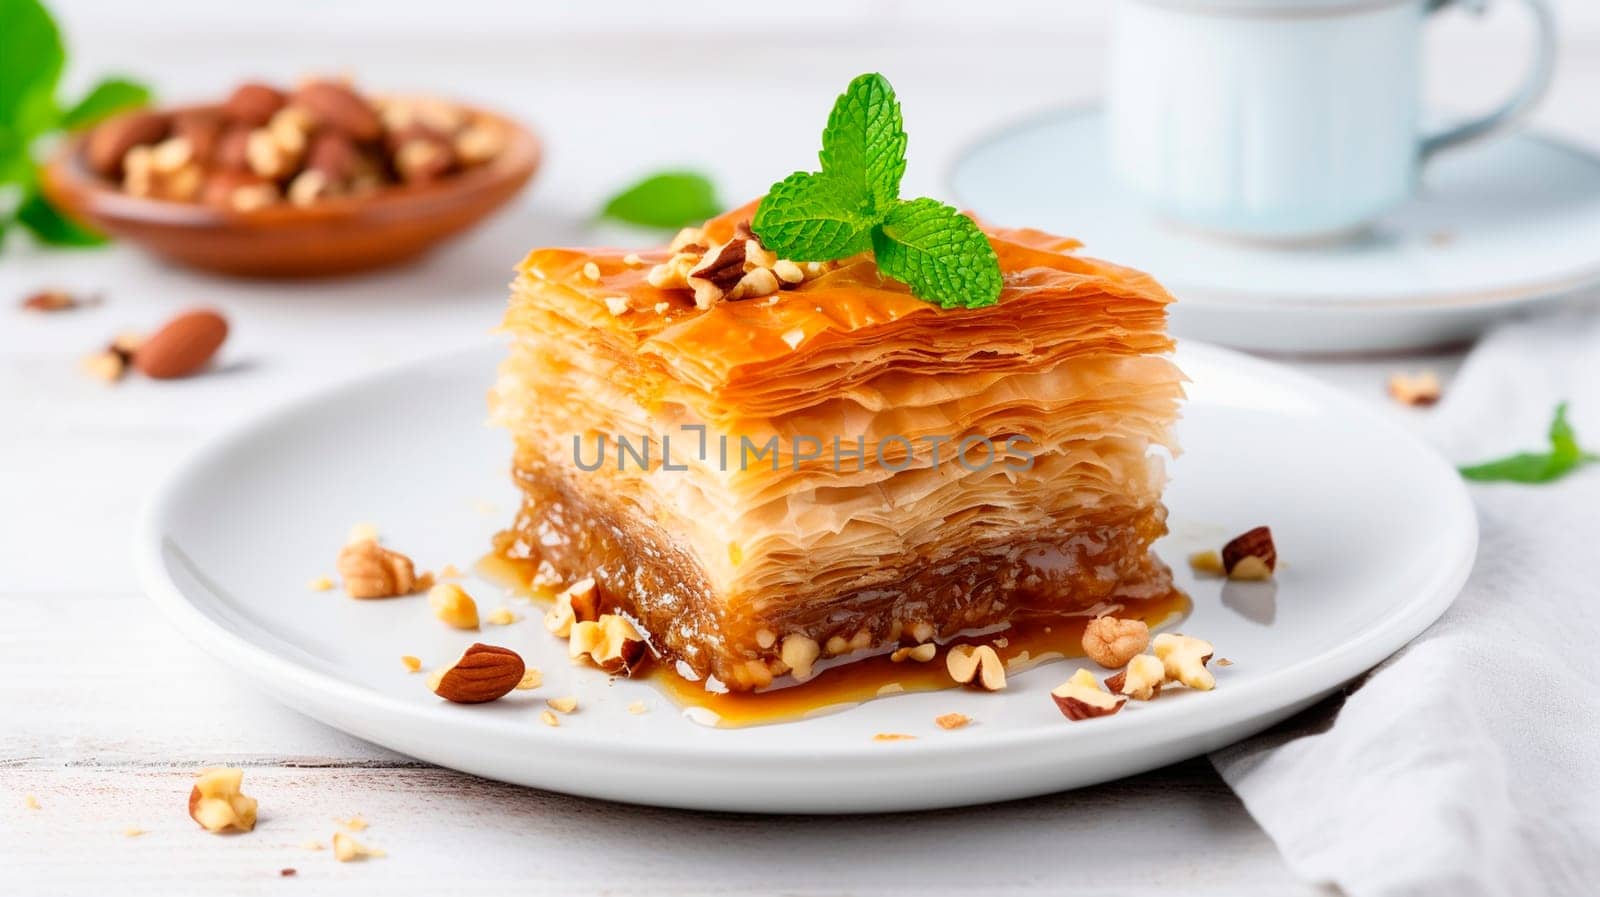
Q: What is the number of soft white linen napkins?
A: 1